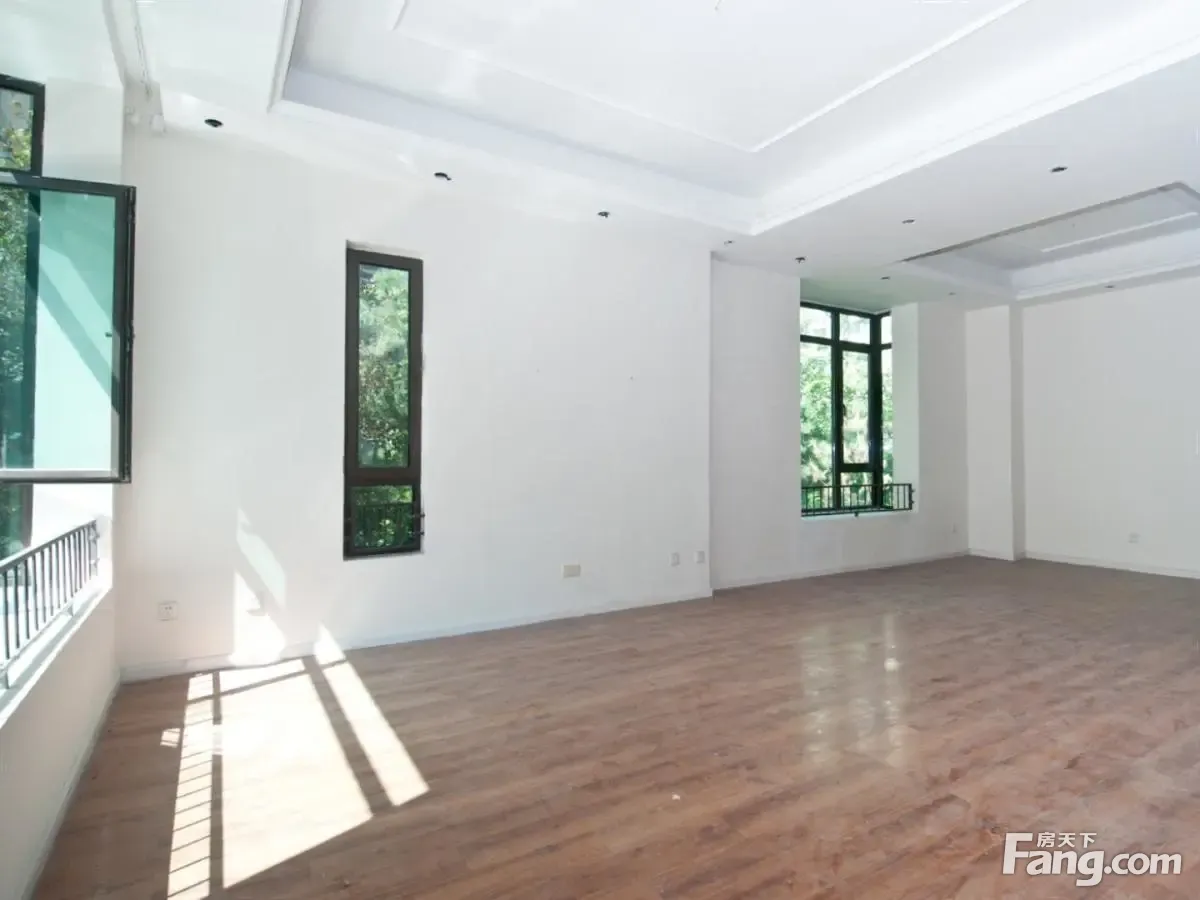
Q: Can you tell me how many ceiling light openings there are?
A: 10